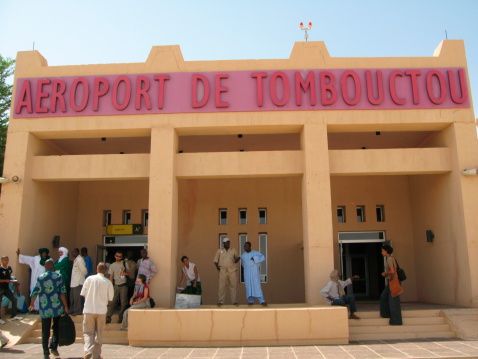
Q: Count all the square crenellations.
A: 4